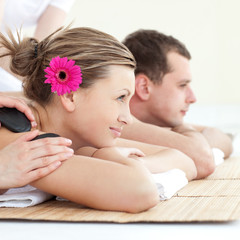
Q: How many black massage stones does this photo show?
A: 2